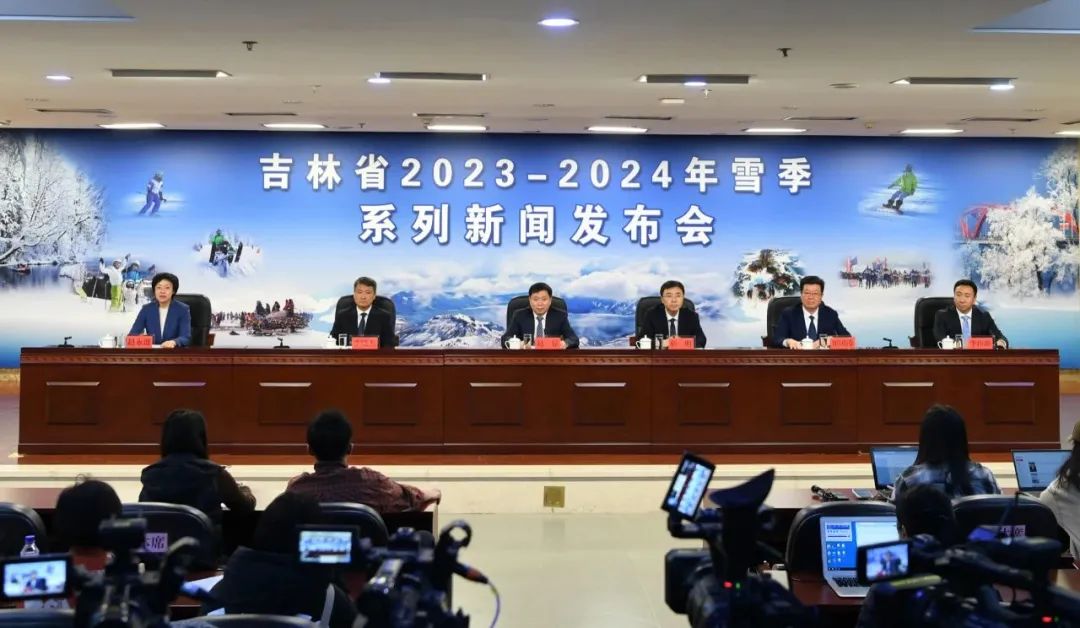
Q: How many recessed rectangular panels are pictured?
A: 10